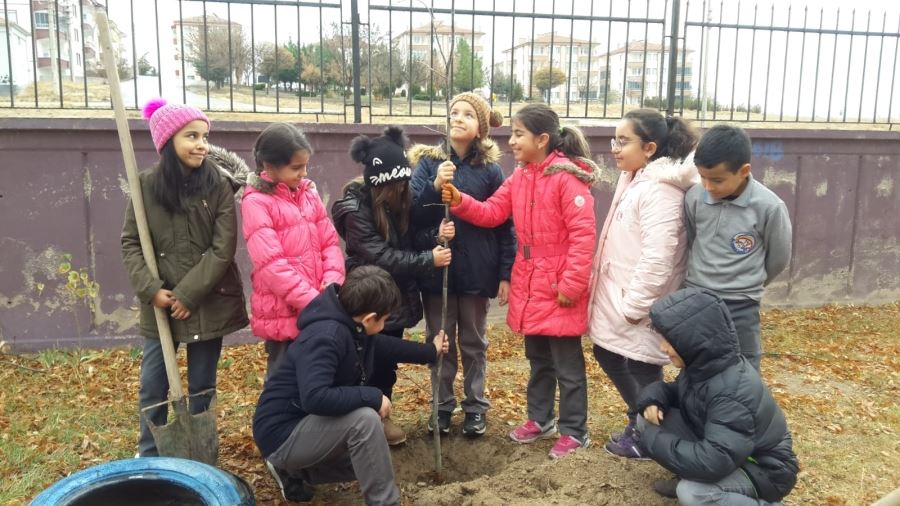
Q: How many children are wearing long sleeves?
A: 9